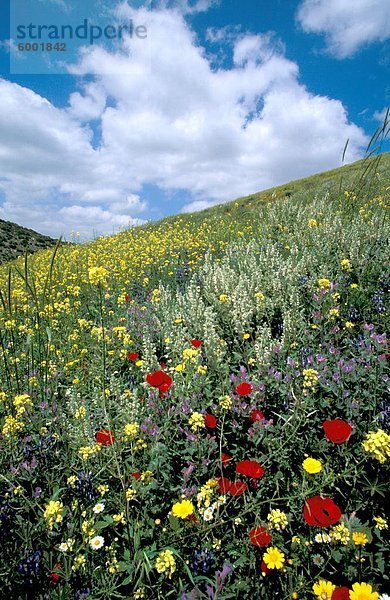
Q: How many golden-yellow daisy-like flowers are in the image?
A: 6